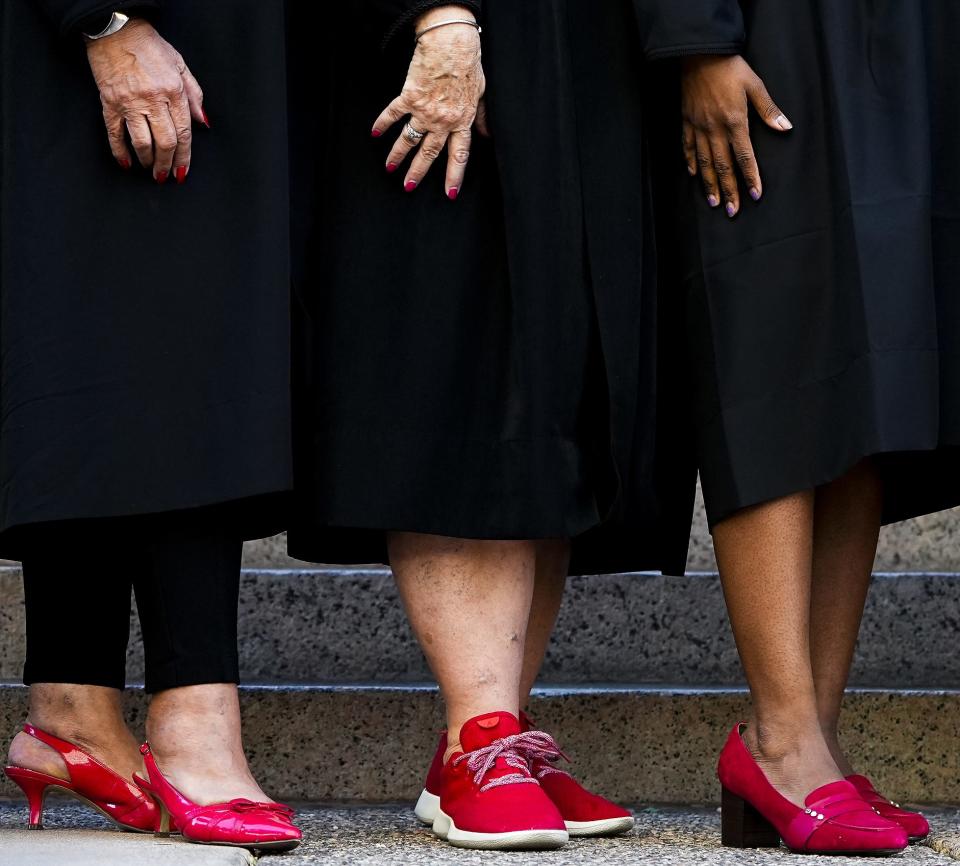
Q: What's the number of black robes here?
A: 3